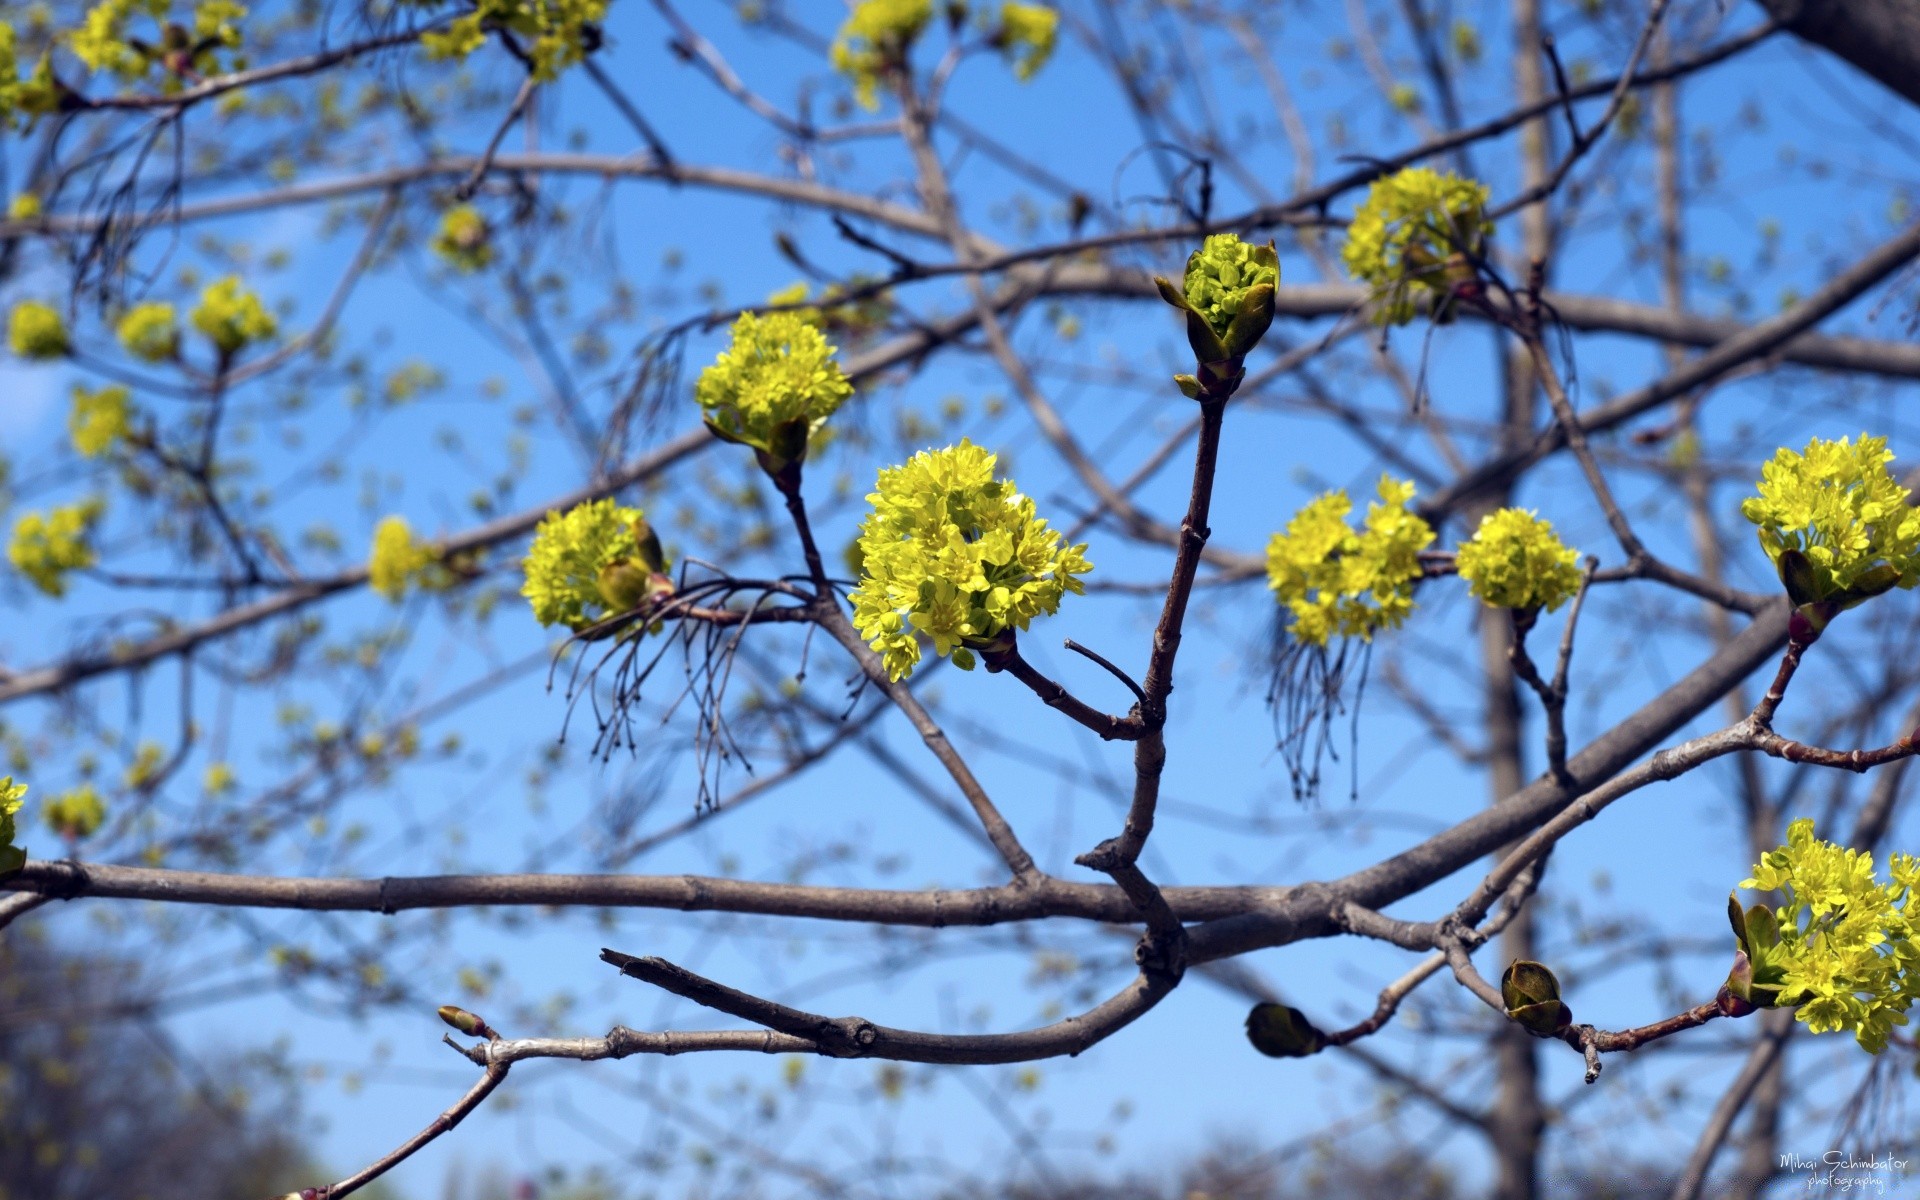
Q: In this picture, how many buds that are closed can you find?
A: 3